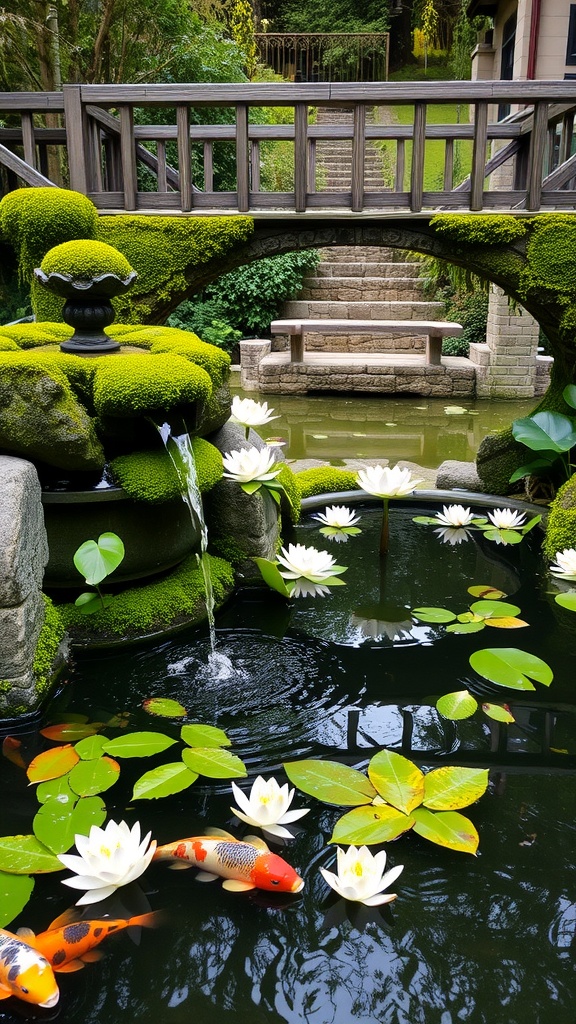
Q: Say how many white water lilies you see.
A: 11